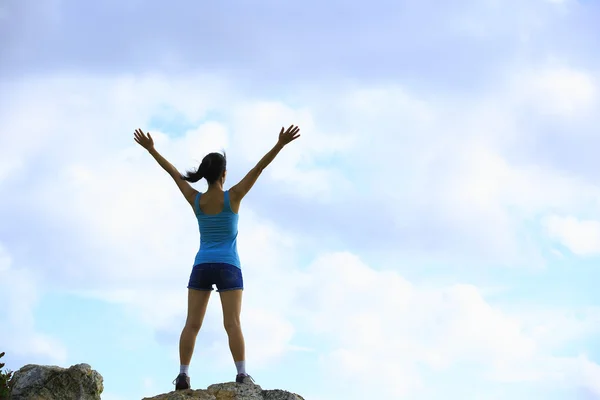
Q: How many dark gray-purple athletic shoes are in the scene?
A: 2